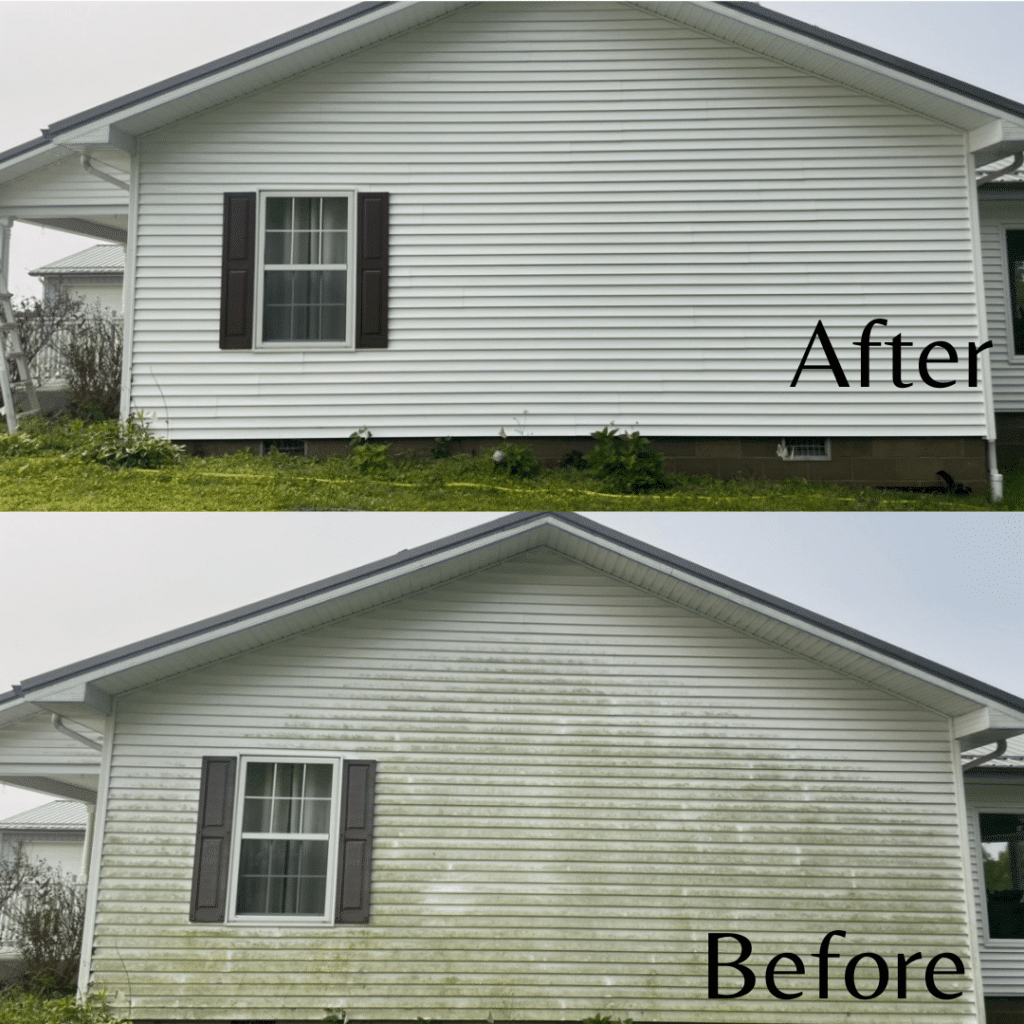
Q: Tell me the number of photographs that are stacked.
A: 2